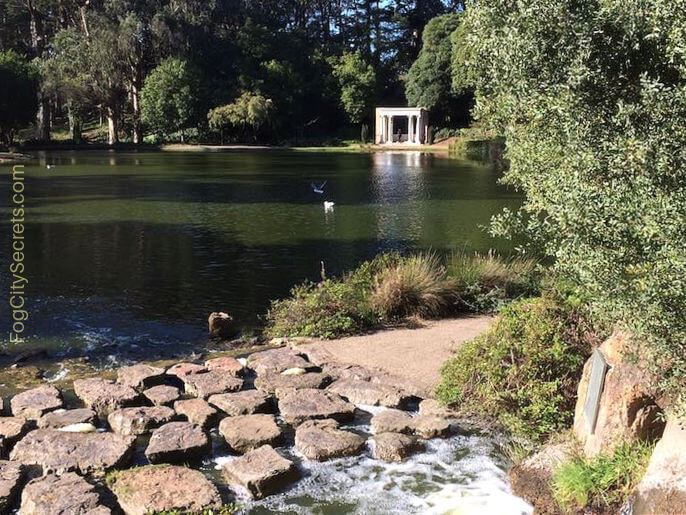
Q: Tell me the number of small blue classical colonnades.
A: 0